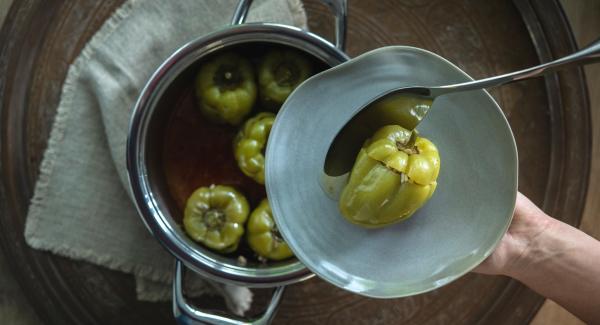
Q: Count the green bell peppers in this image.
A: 6